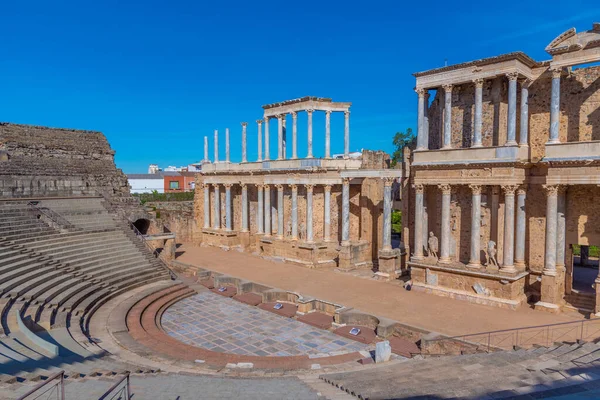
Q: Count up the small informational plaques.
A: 3